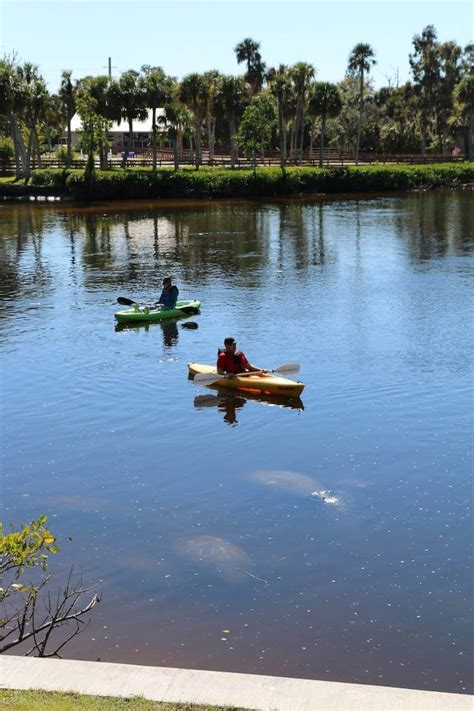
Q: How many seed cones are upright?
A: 0